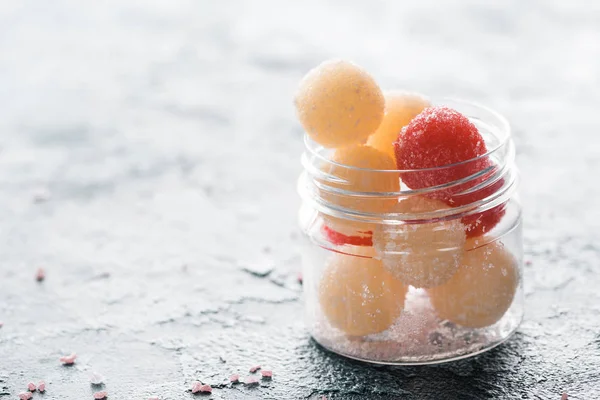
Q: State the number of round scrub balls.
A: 8